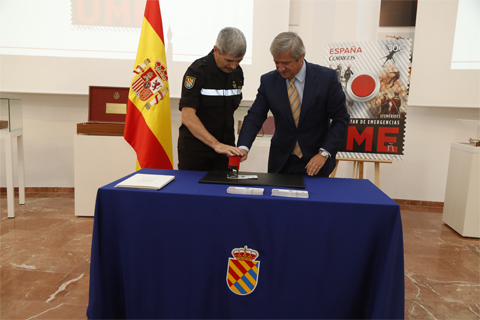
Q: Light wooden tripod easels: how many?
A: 1